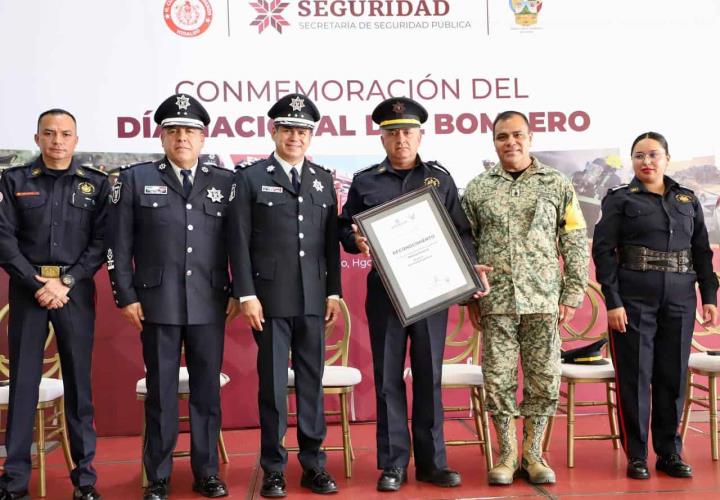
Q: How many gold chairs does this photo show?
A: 6